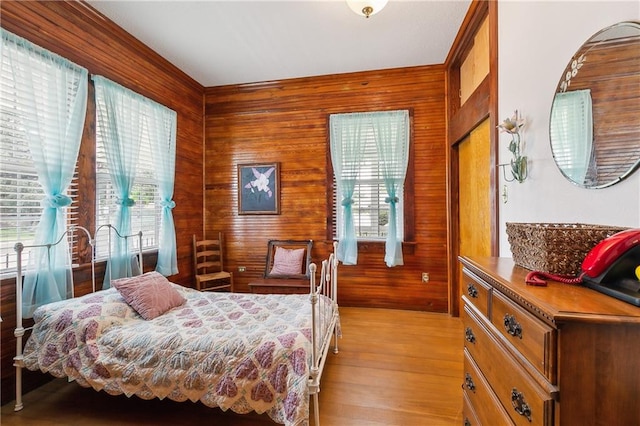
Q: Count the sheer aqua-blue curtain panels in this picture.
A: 5